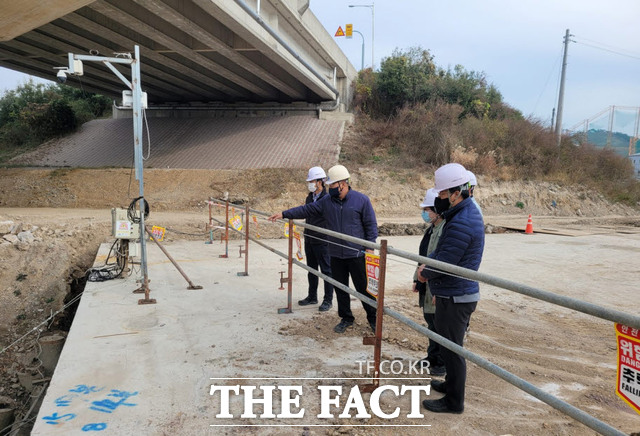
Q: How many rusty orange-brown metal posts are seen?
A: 5